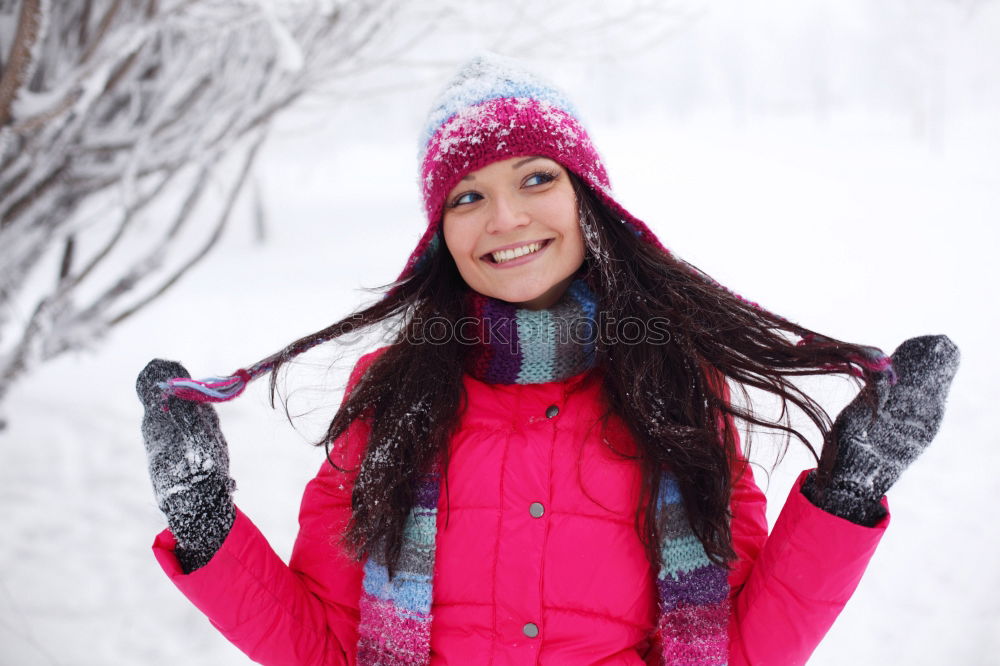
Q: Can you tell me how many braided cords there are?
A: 2